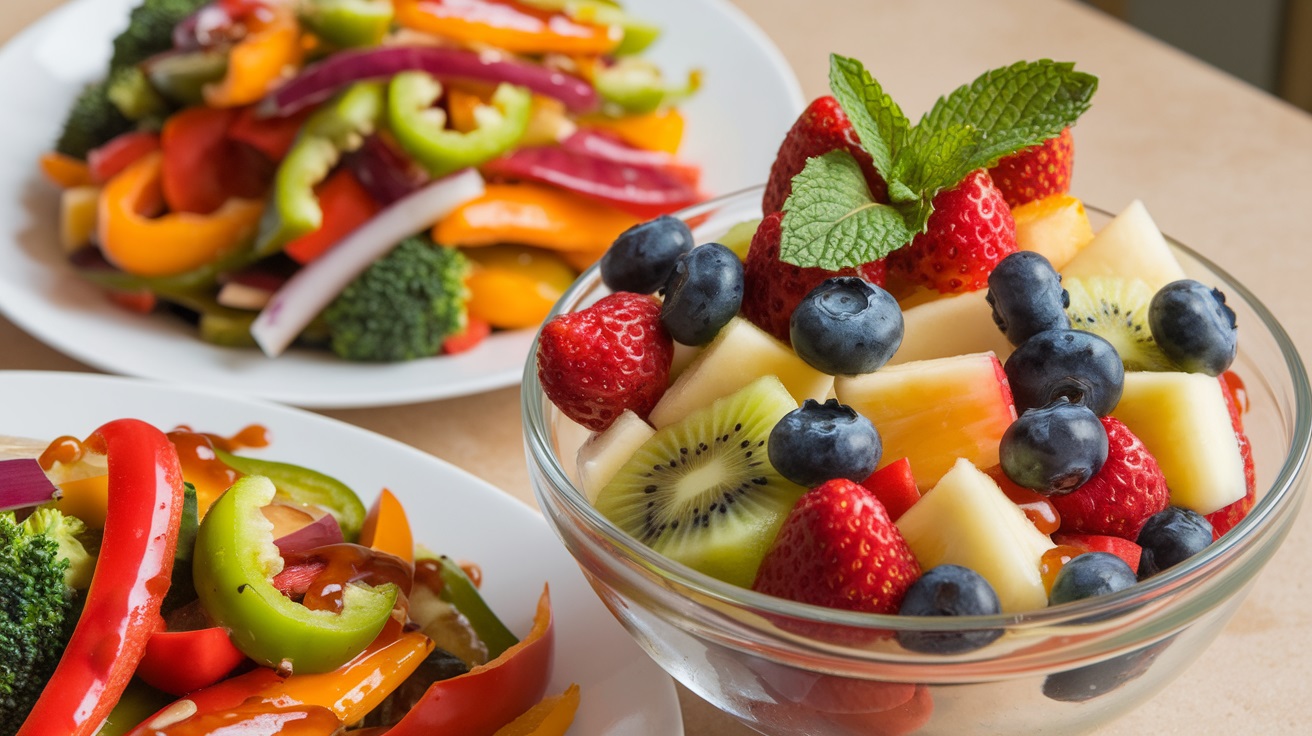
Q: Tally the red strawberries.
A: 8